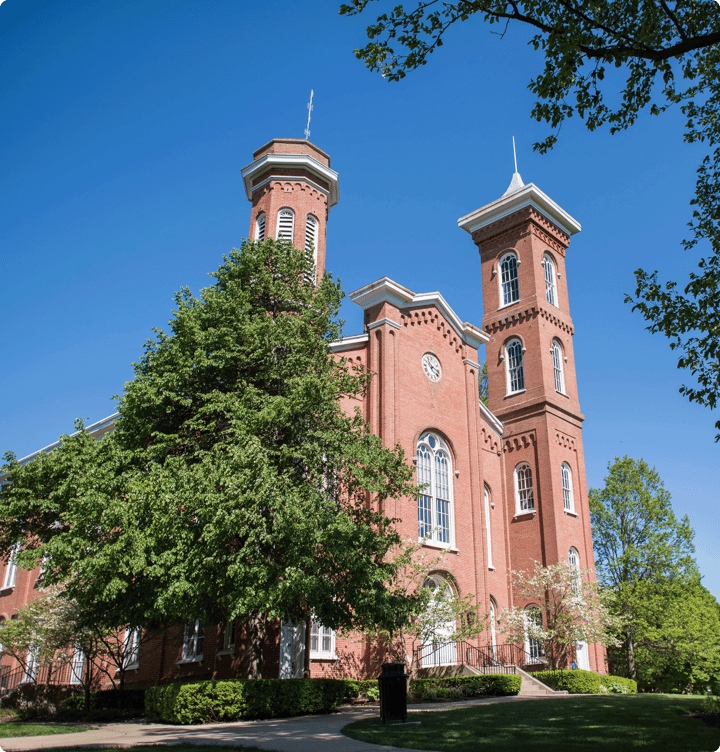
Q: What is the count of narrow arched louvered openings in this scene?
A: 3